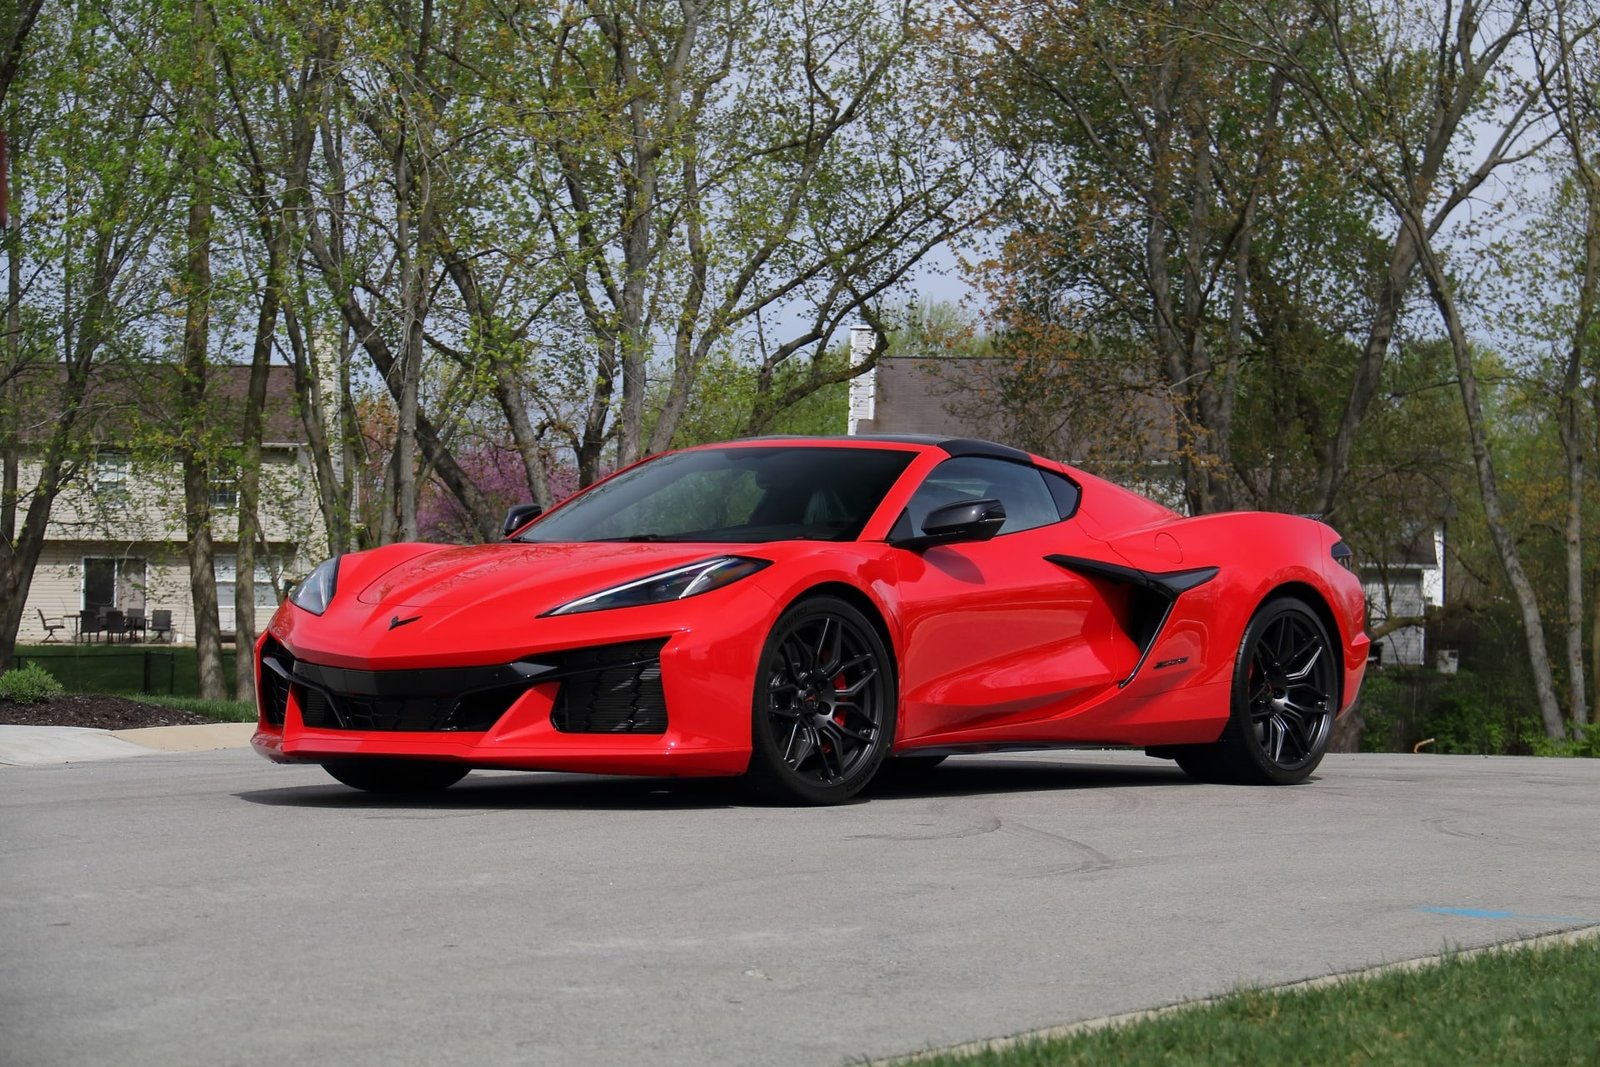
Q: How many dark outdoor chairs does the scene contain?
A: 6